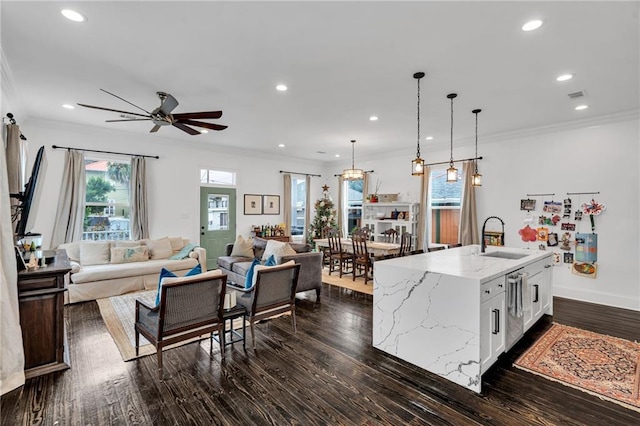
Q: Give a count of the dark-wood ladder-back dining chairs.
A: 6